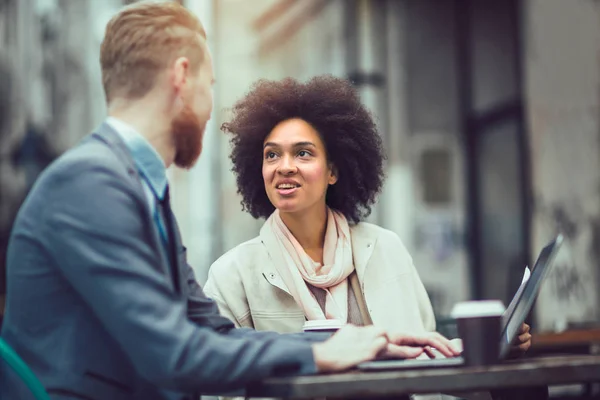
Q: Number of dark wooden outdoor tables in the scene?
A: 1